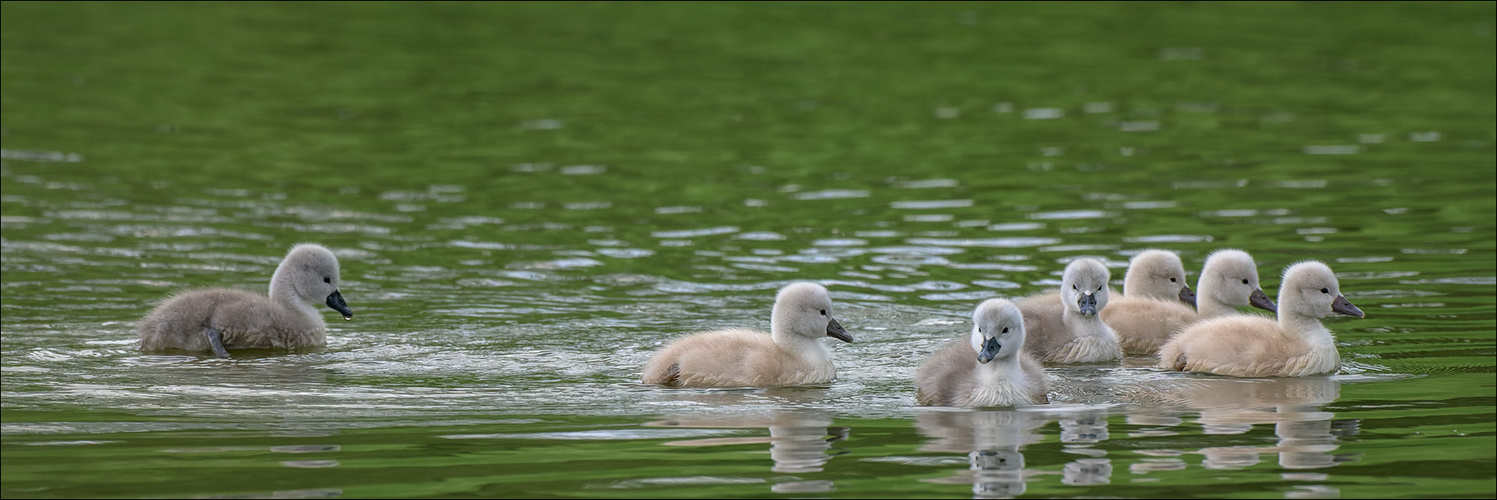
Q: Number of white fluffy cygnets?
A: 7